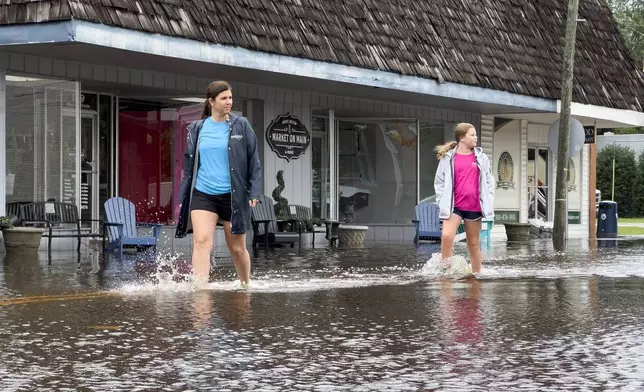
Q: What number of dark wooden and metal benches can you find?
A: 2